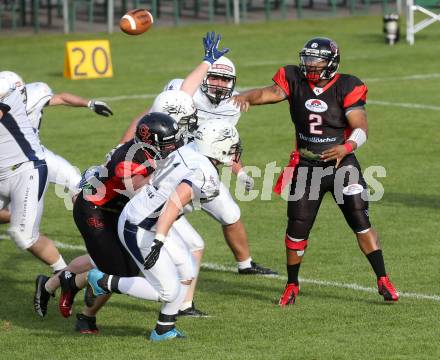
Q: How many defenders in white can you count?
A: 5